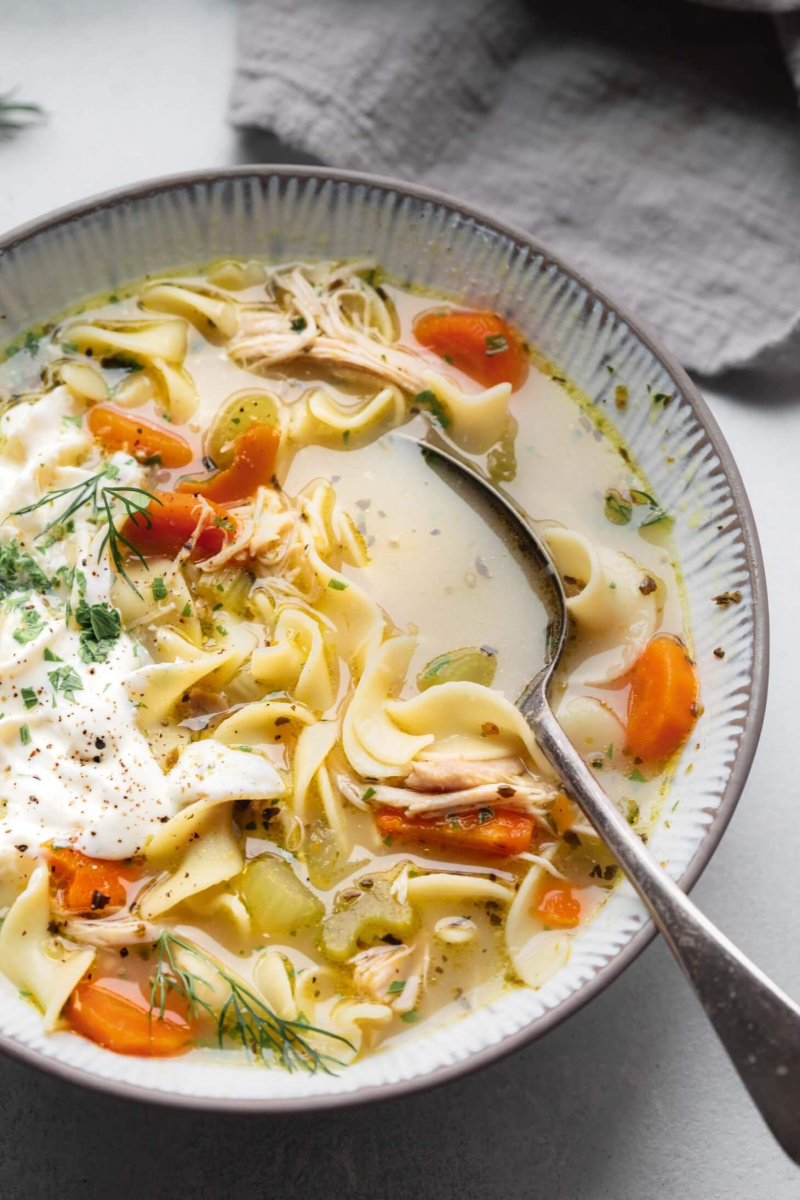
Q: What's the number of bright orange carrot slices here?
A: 9